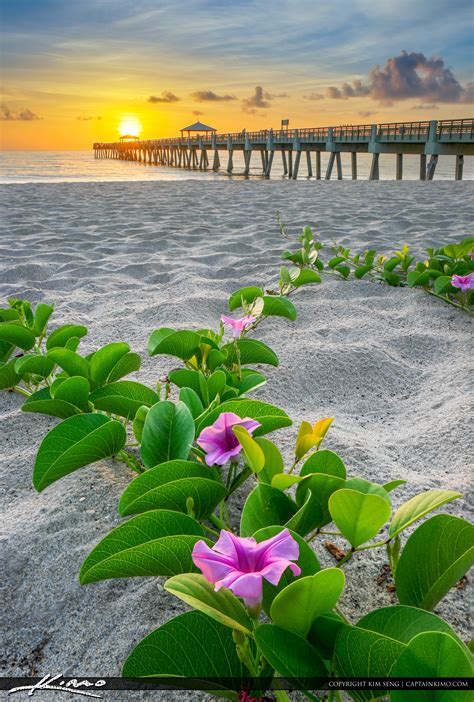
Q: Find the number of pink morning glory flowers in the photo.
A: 4